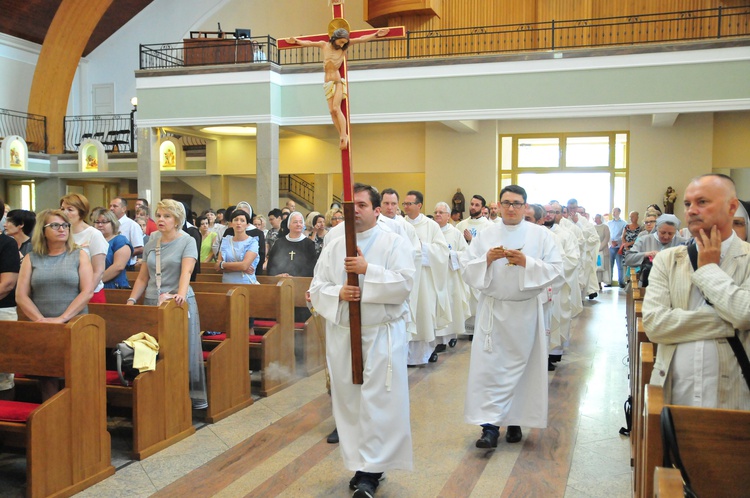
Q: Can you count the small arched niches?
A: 3